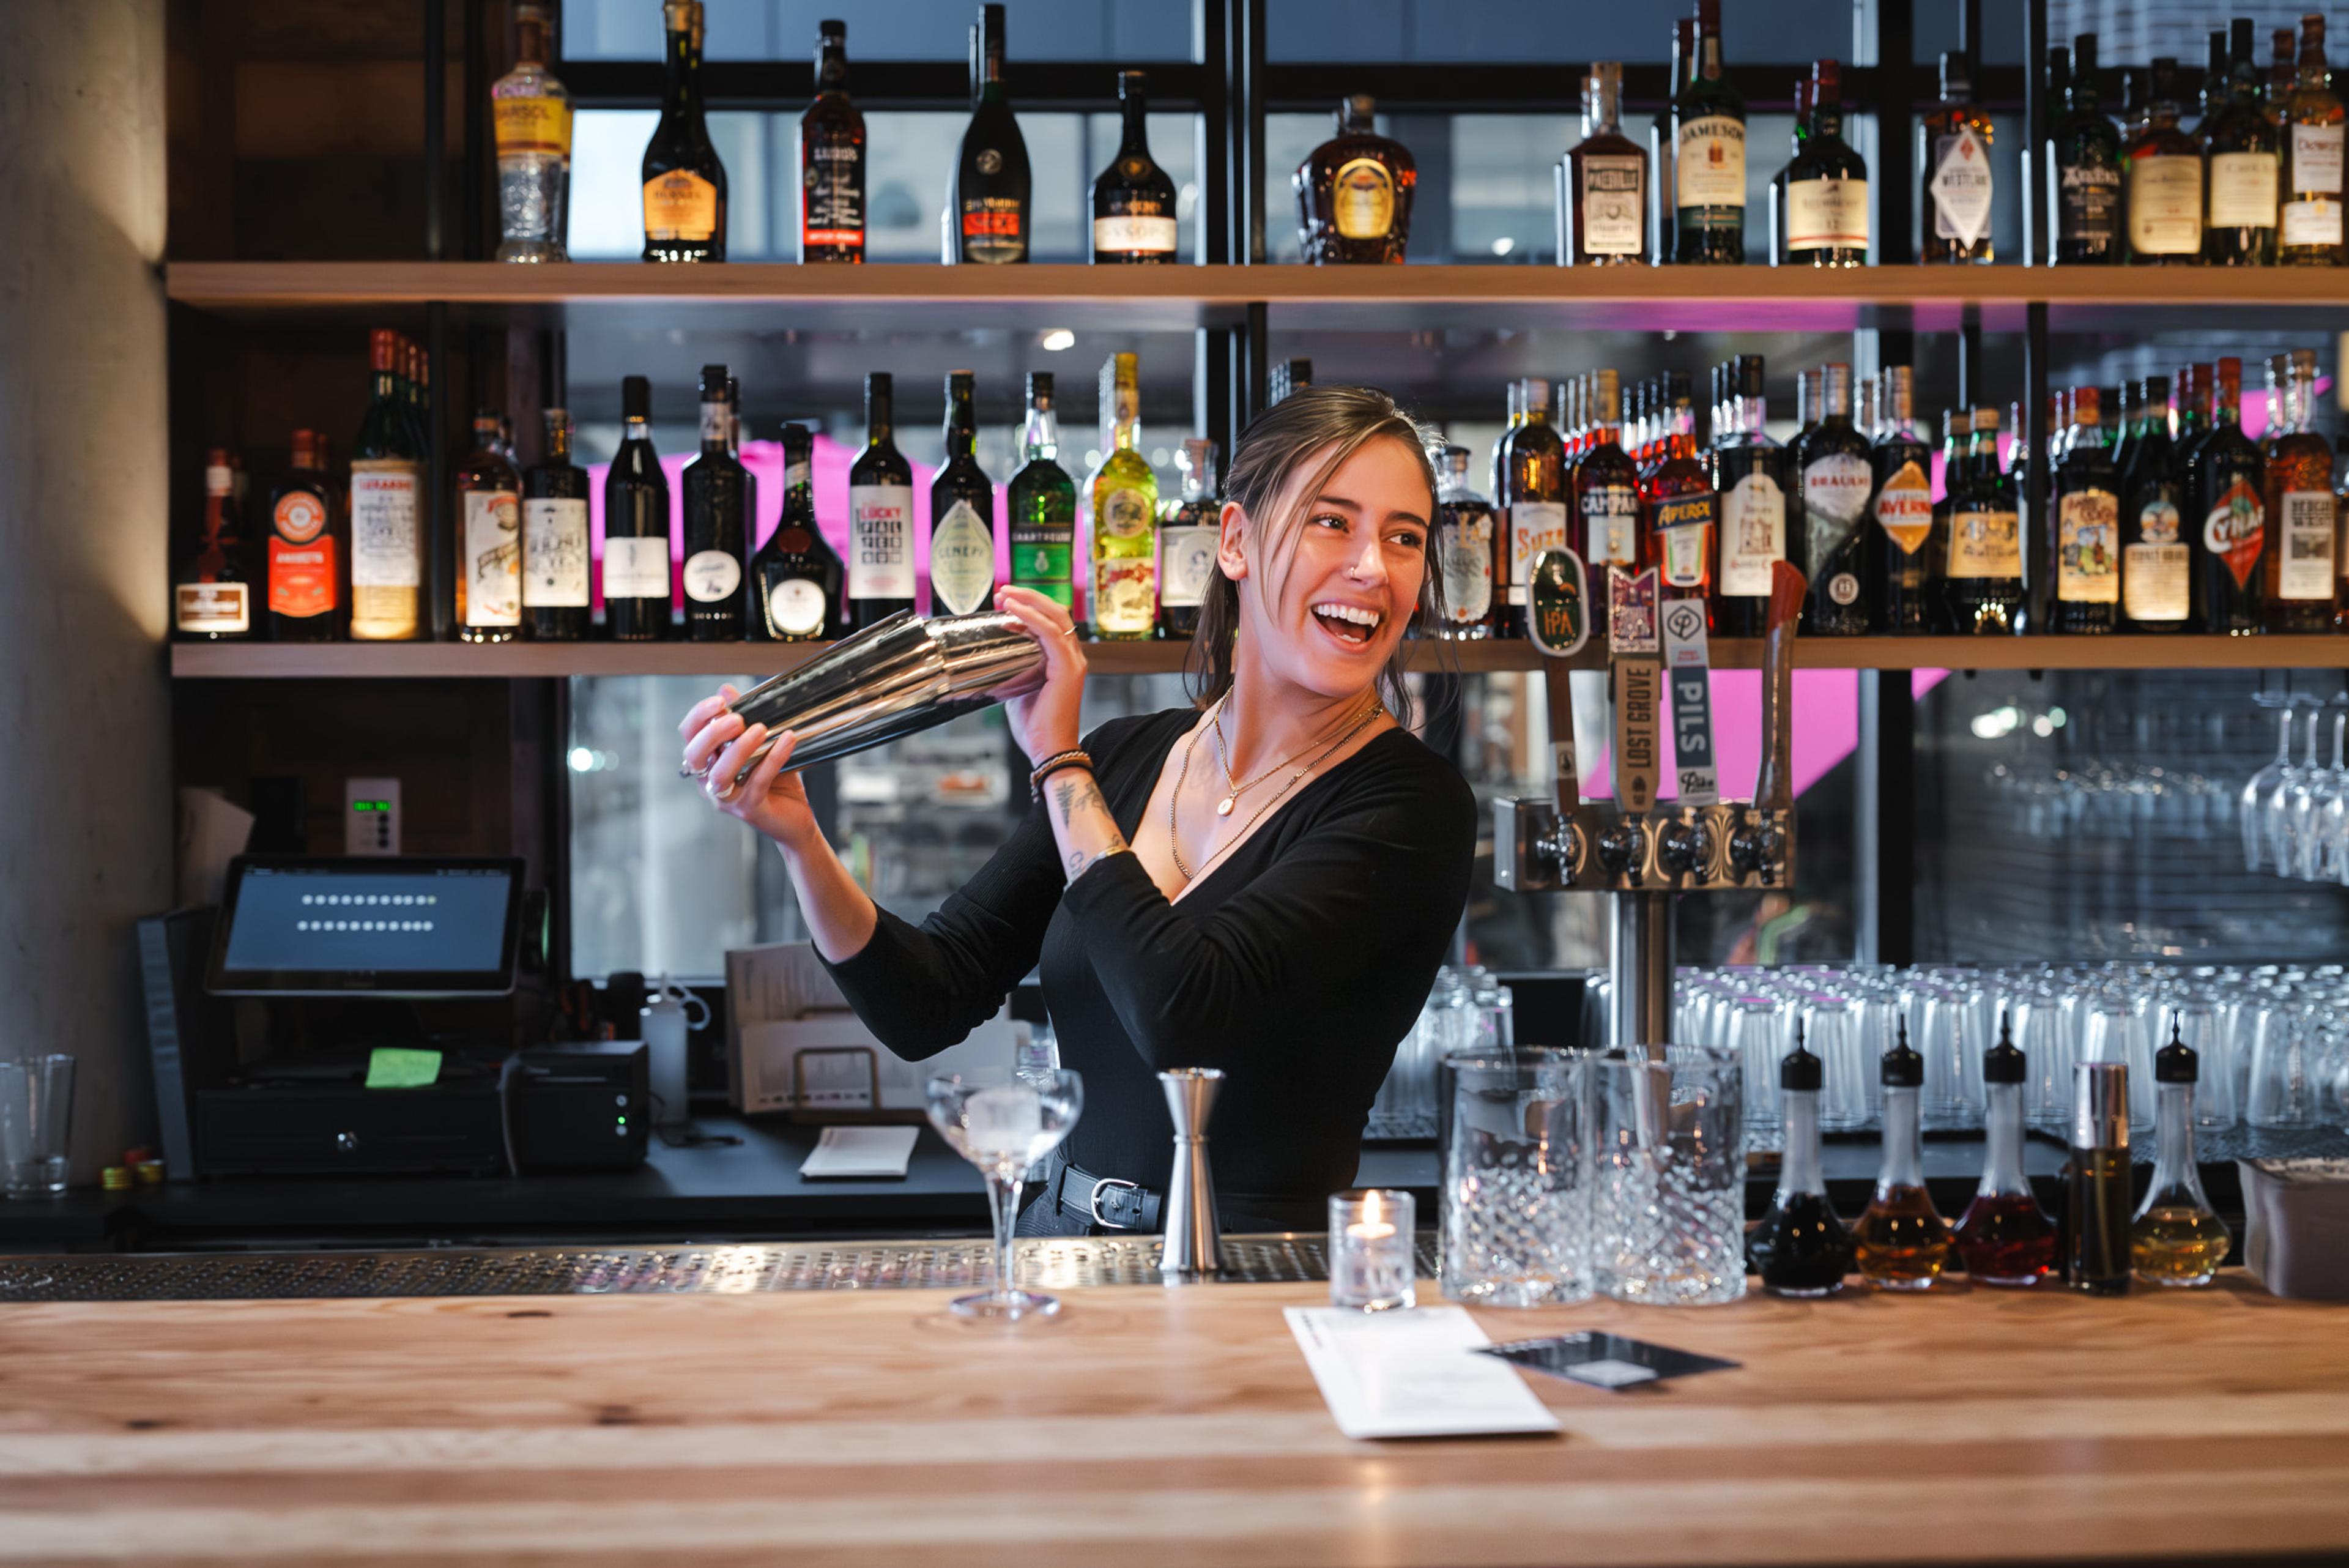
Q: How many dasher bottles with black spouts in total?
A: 4